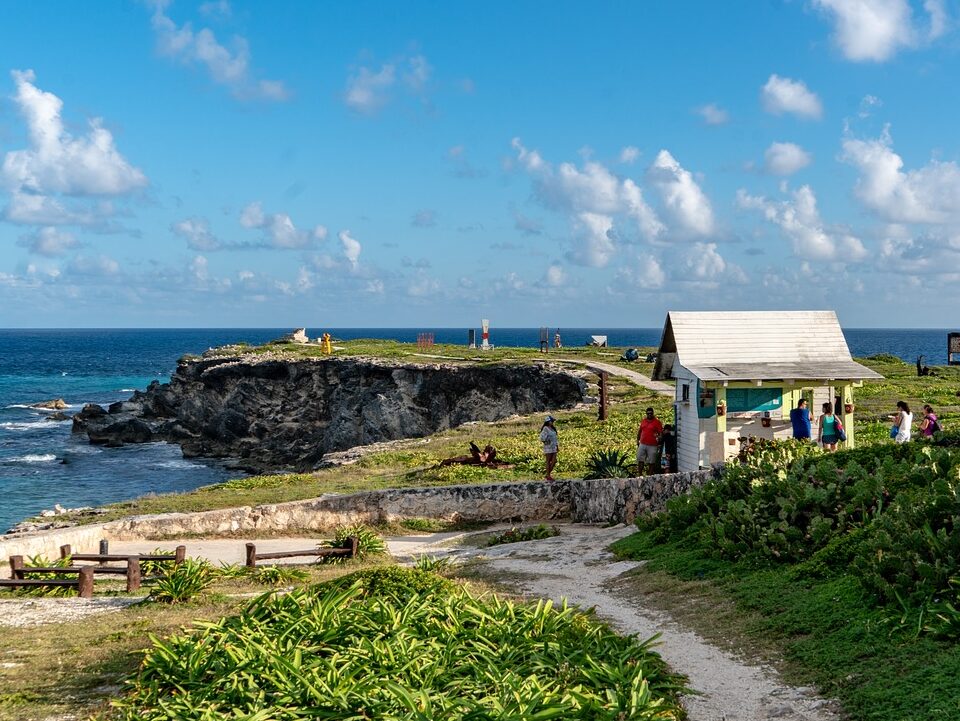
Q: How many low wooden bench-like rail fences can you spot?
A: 4